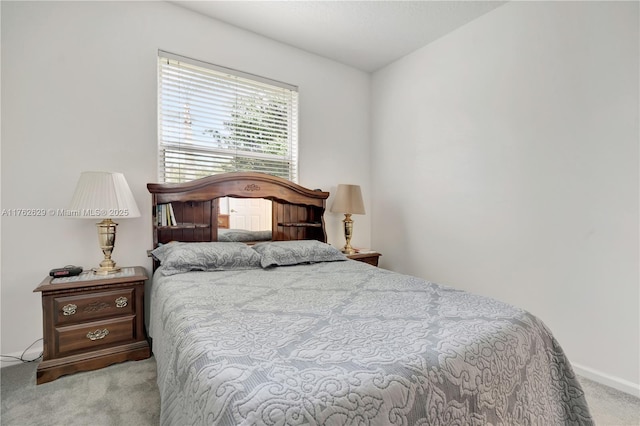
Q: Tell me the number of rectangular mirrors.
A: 1